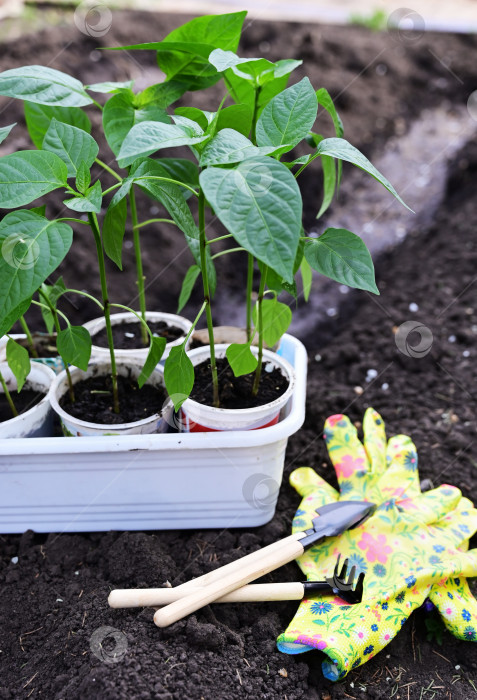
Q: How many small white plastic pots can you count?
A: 4